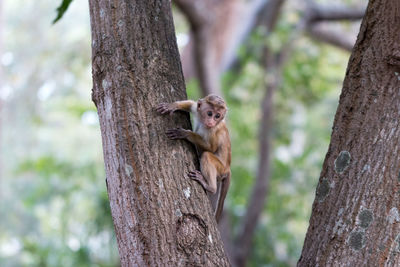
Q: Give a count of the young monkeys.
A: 1